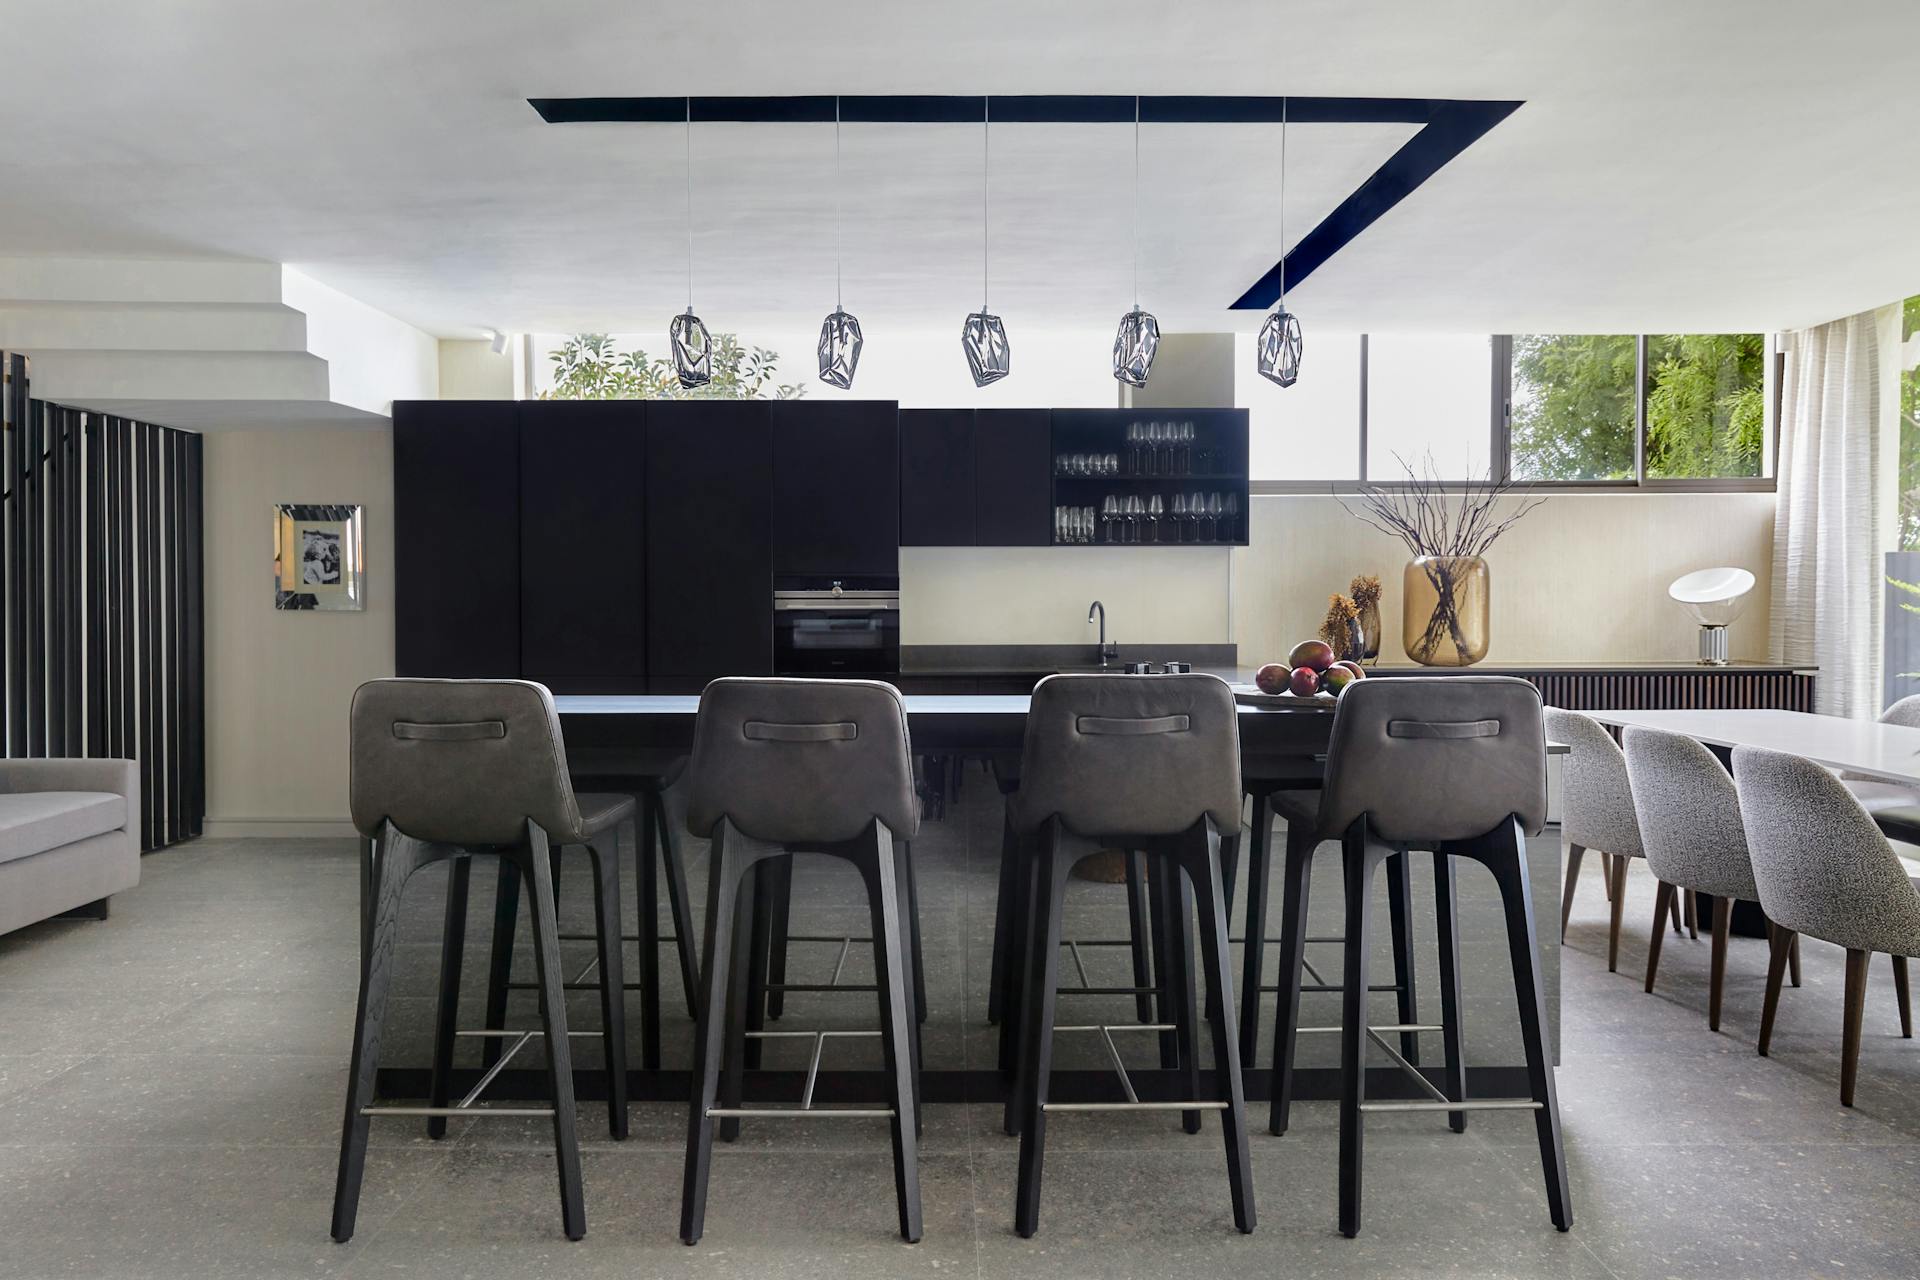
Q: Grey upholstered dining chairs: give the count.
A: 4